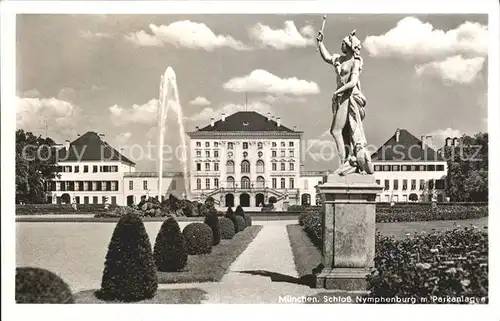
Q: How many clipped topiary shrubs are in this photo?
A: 10